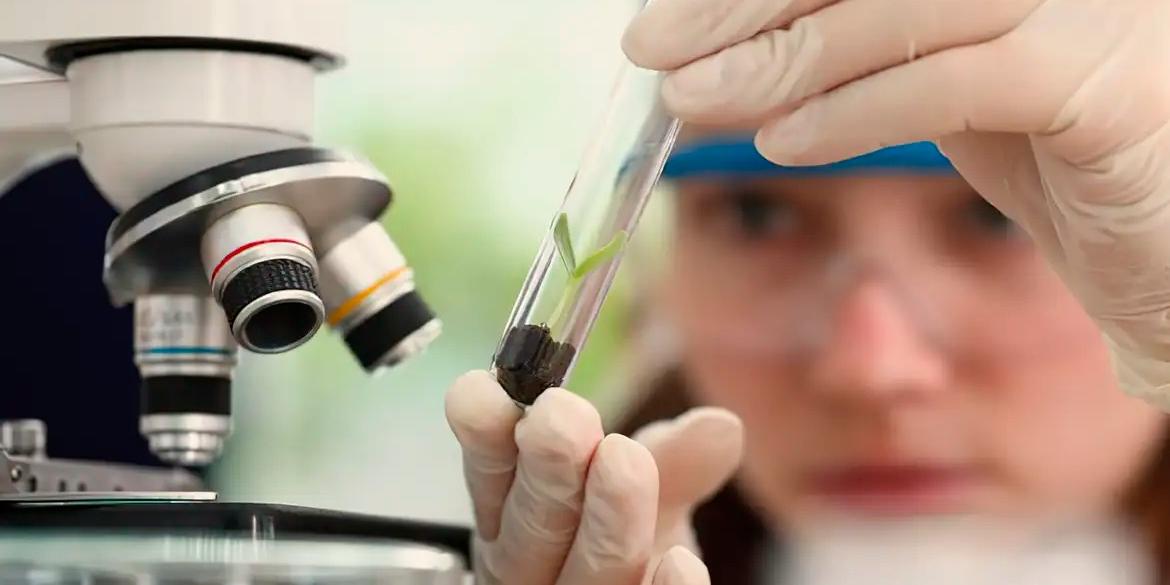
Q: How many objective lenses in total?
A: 3